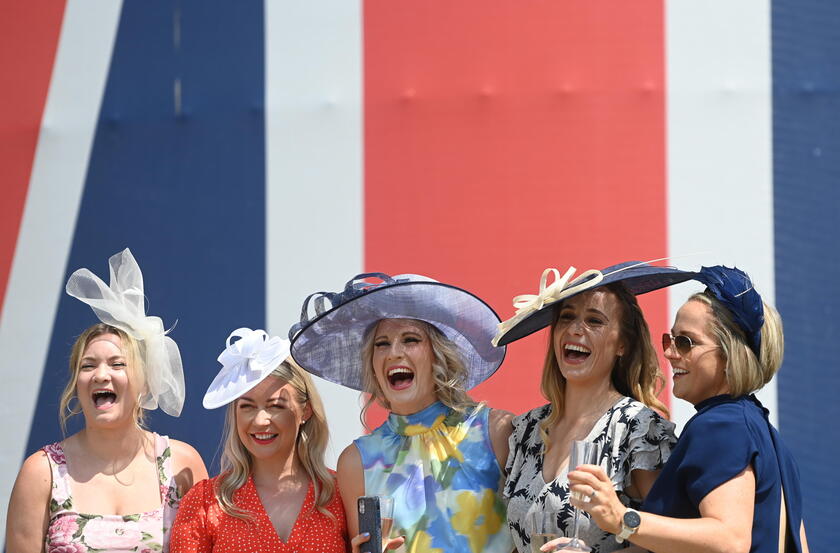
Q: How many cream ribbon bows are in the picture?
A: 1